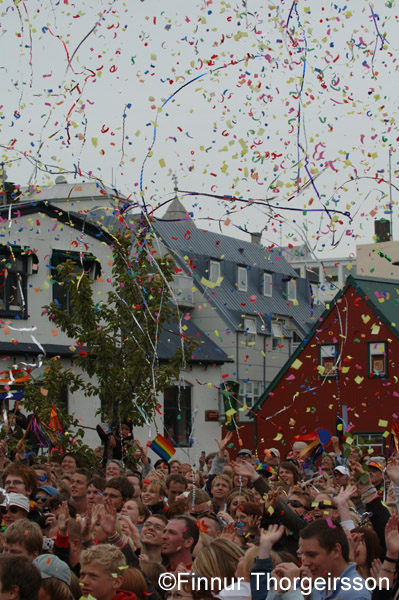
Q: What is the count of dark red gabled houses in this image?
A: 1